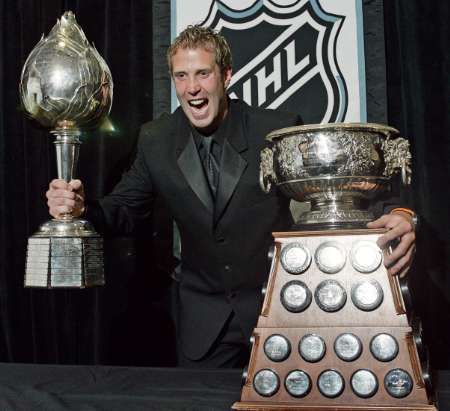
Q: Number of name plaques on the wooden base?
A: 15